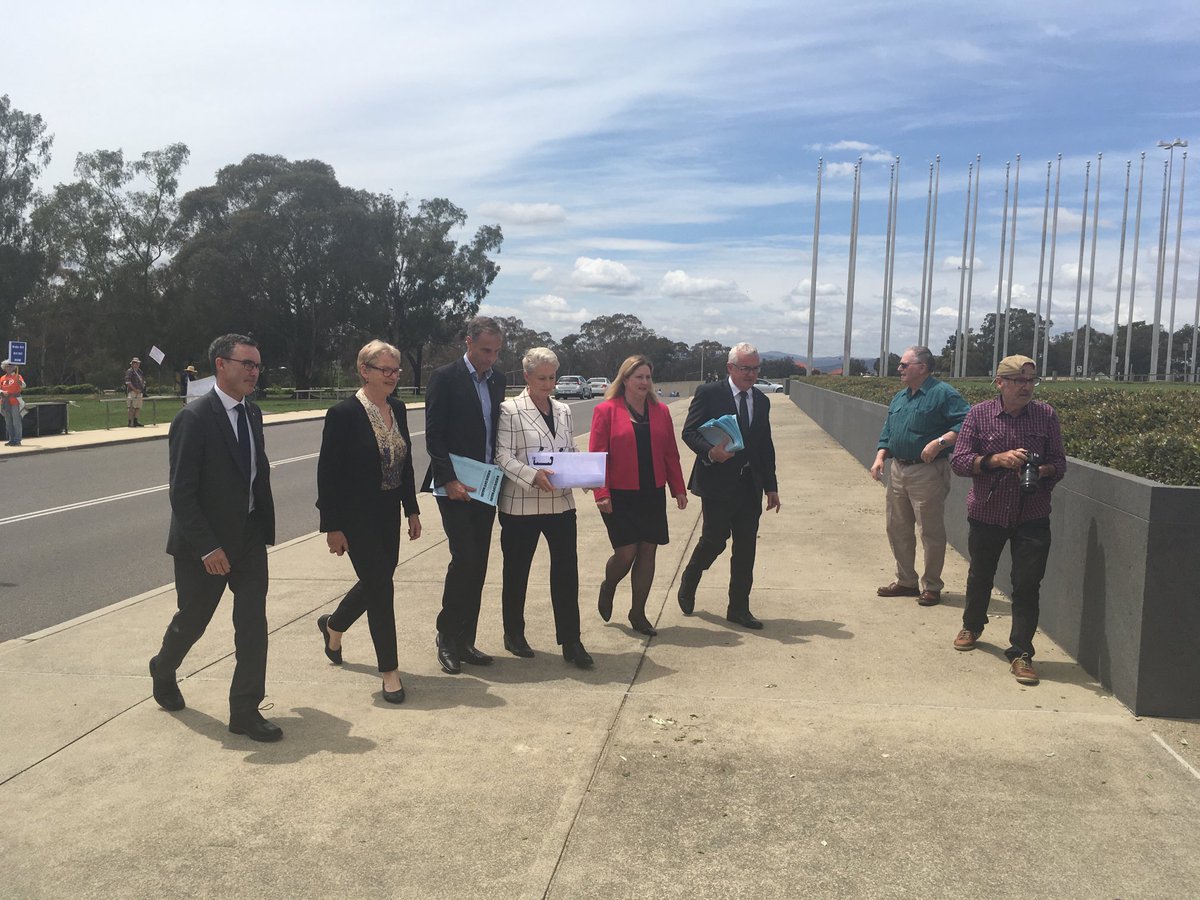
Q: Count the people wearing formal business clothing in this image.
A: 6